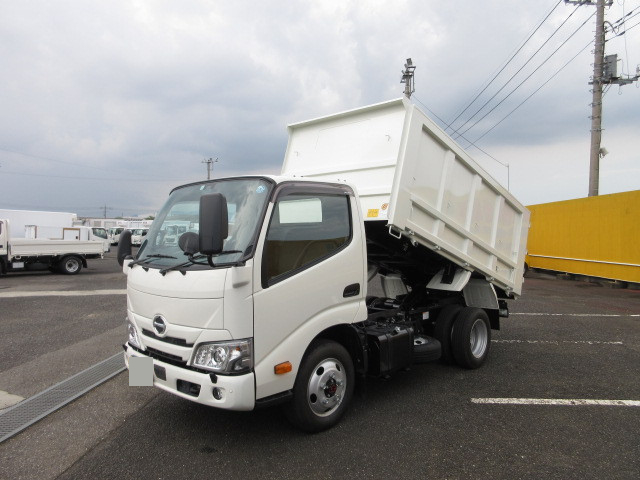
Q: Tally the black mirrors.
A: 3